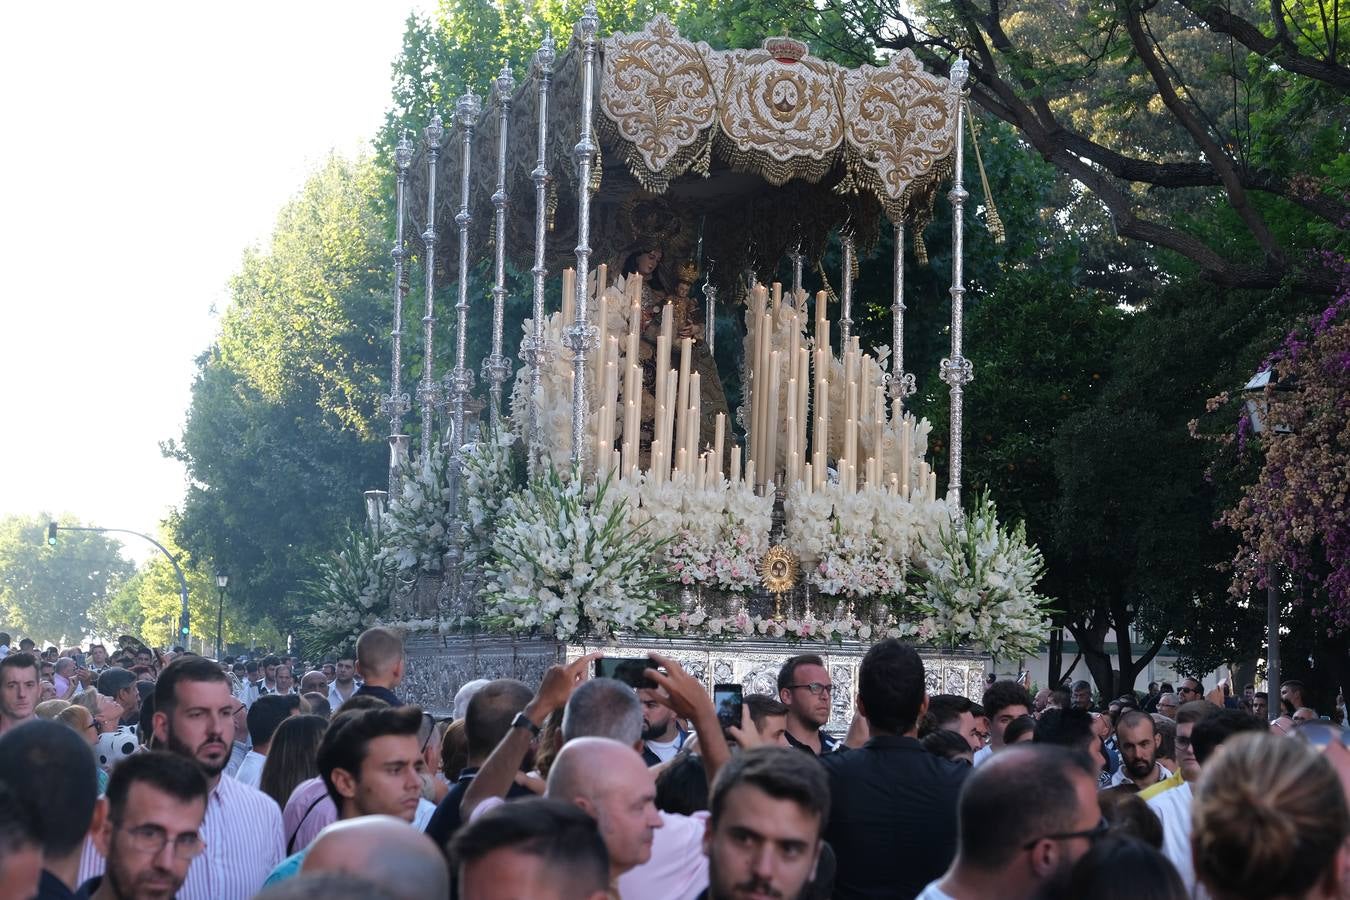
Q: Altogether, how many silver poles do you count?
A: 12